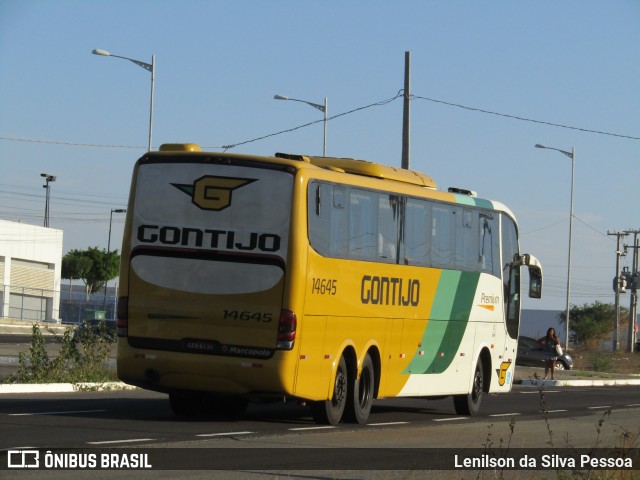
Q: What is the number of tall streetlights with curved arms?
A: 3